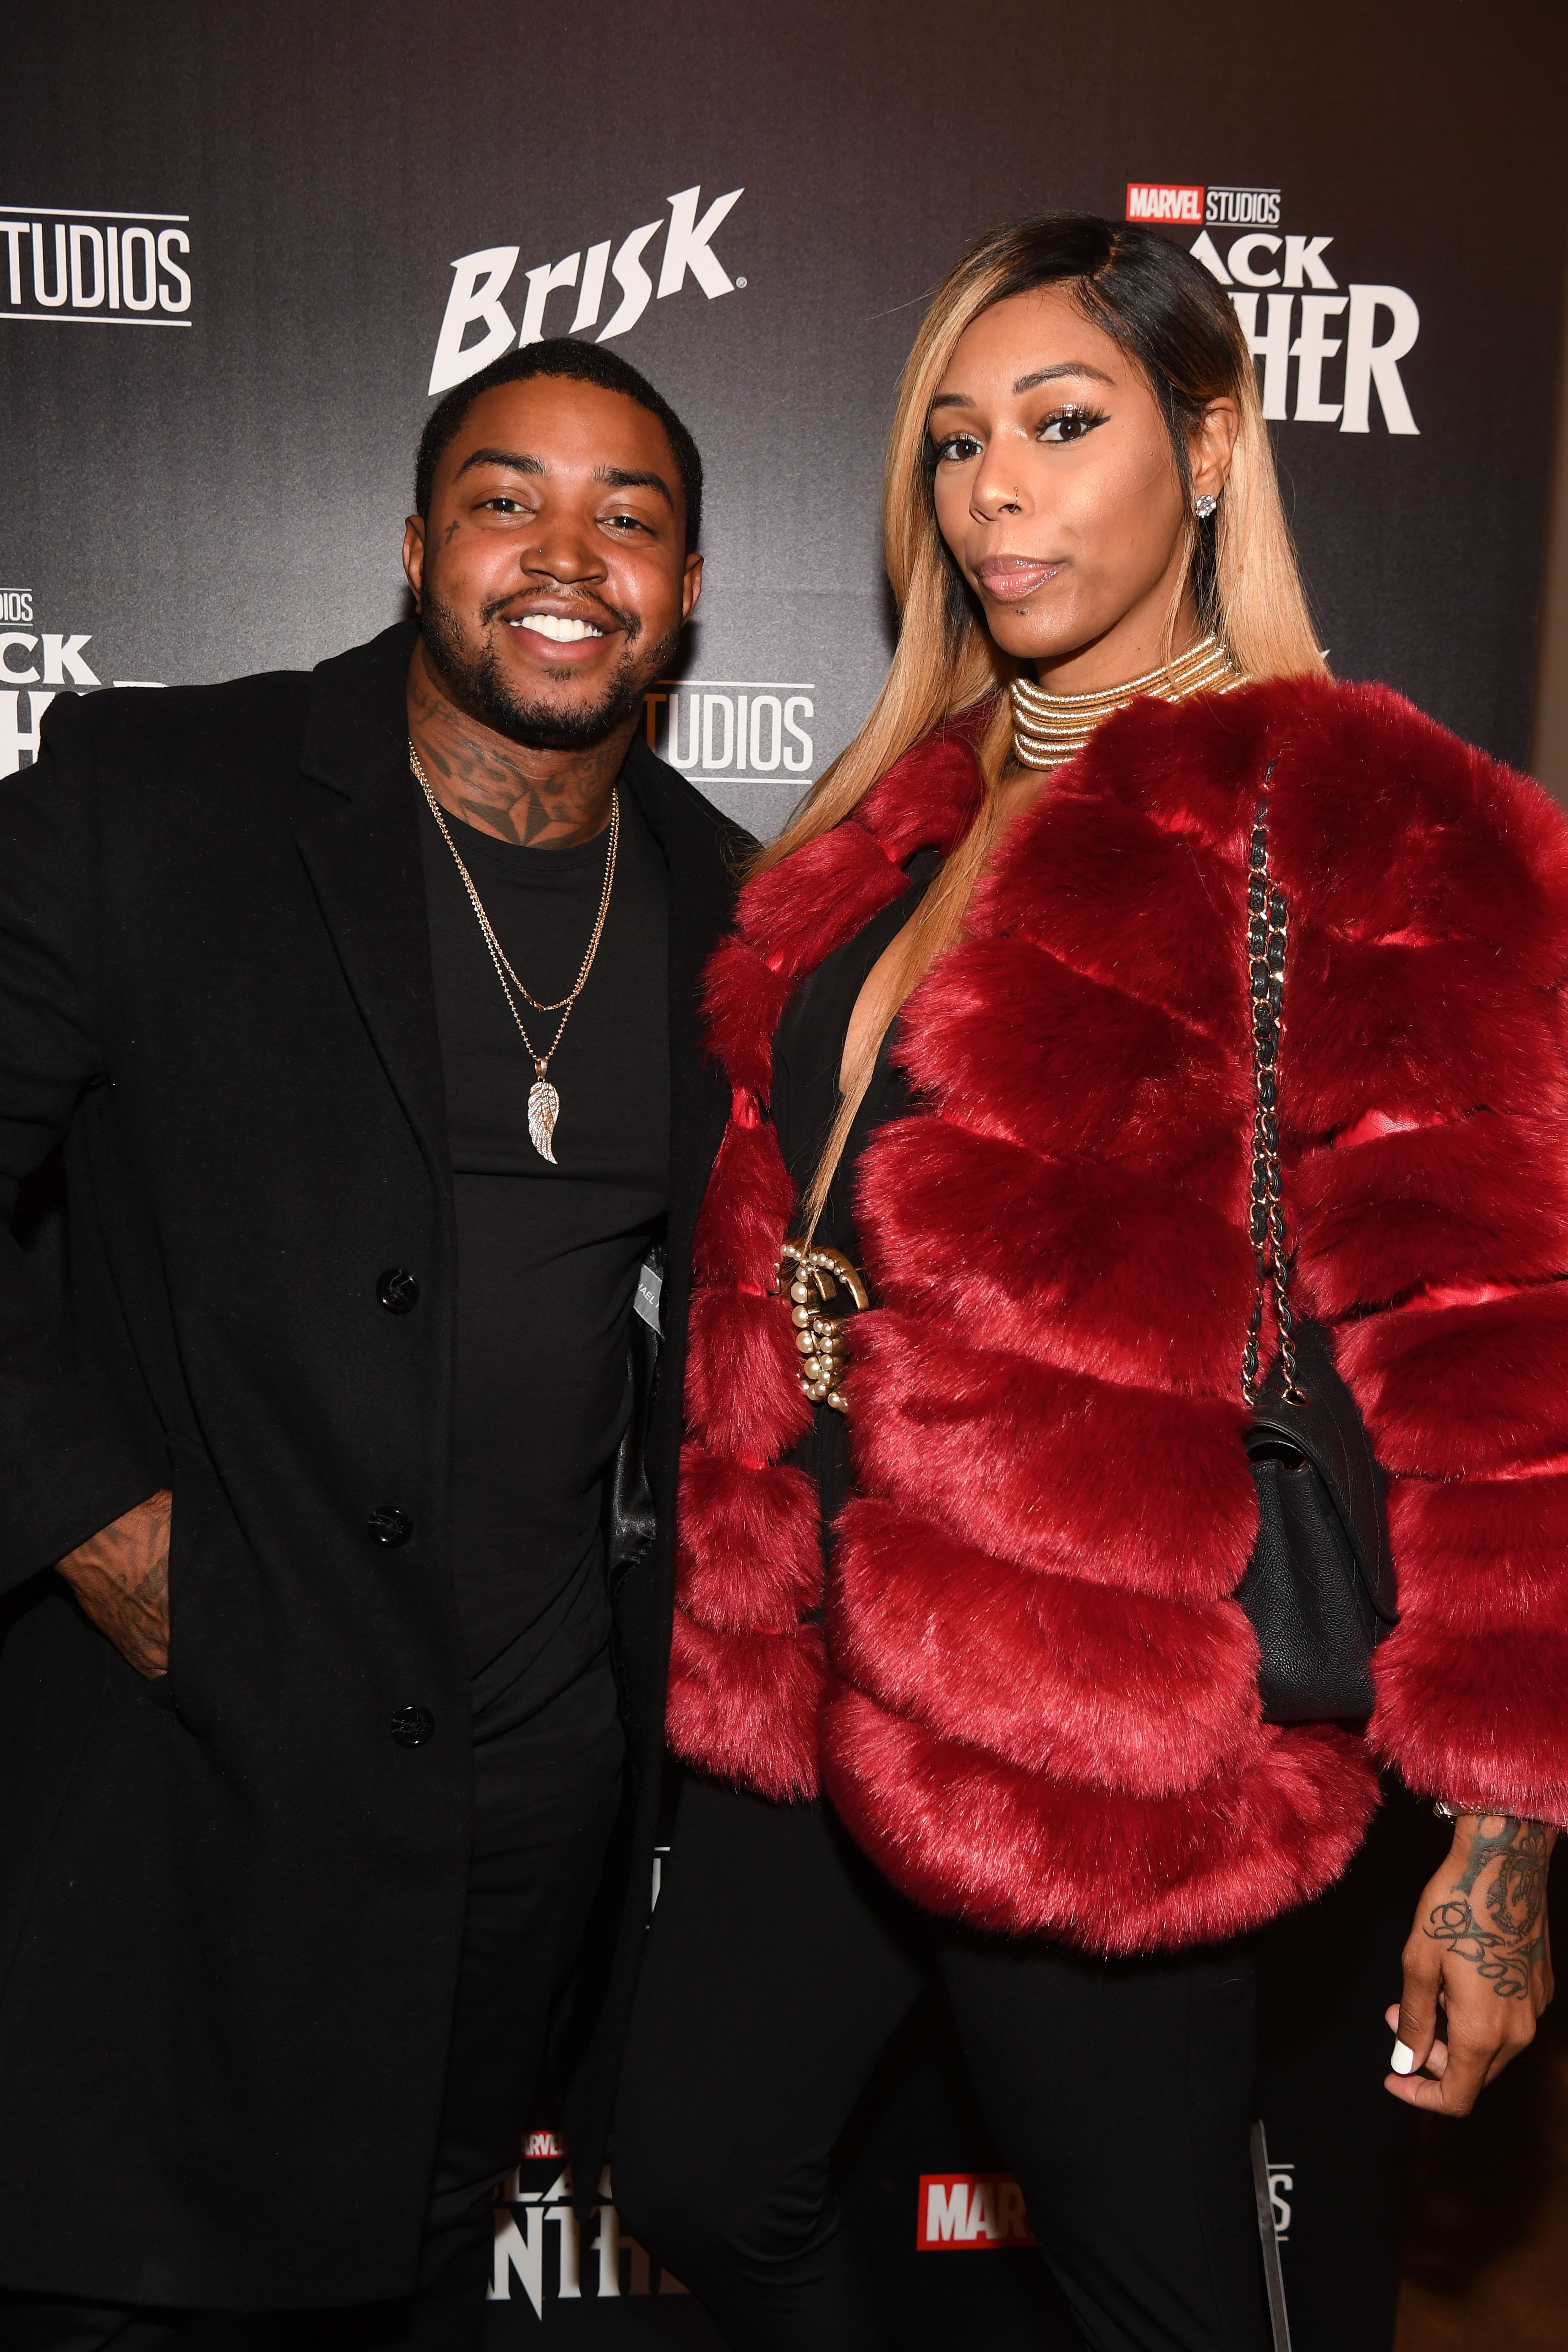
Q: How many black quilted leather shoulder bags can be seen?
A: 1